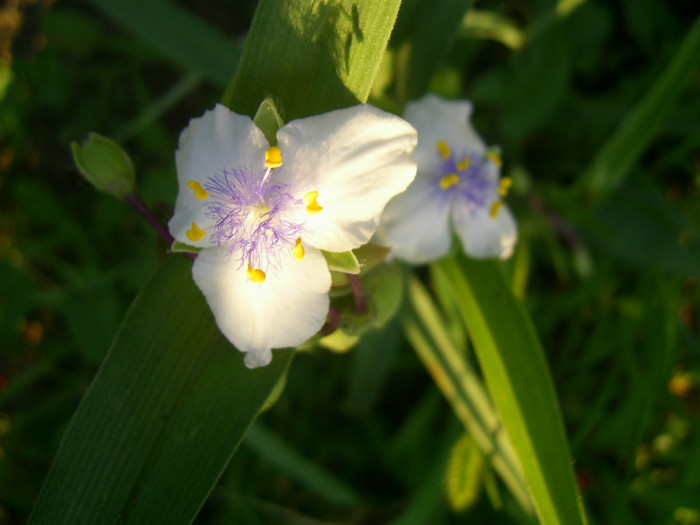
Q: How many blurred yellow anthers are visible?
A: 6